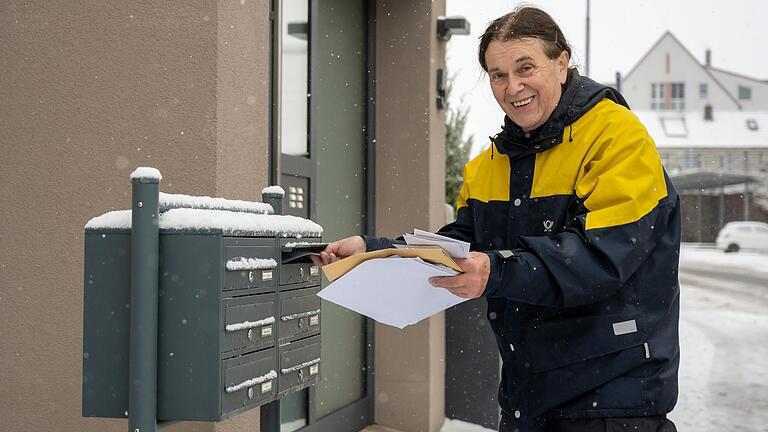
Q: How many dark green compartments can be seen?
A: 6